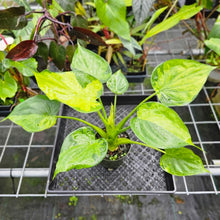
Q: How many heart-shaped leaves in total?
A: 8